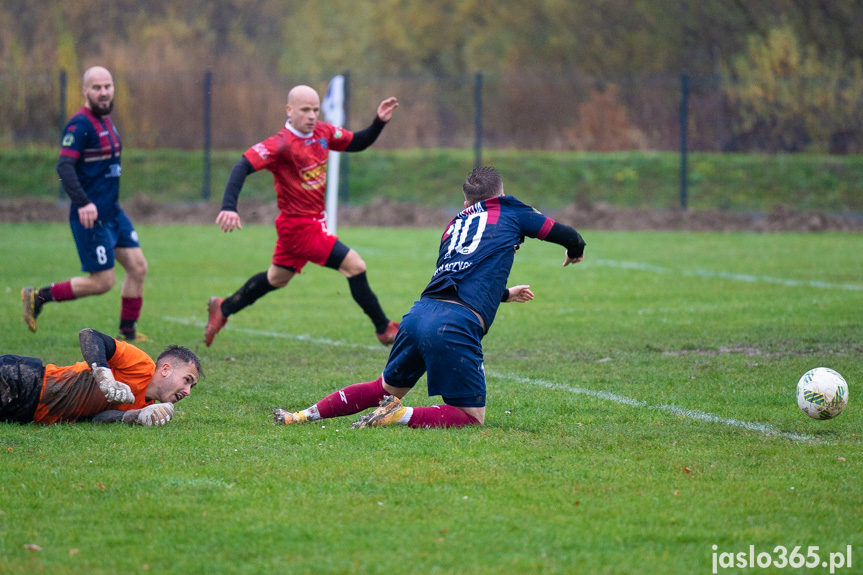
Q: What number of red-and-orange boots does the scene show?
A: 2